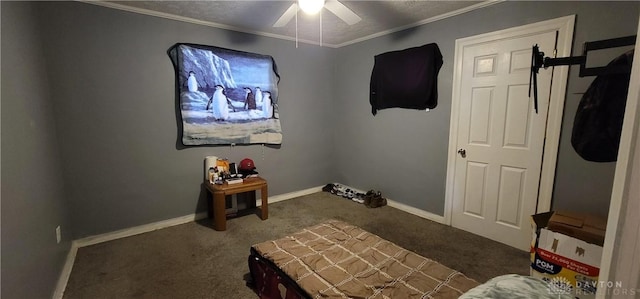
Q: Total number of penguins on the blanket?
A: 5